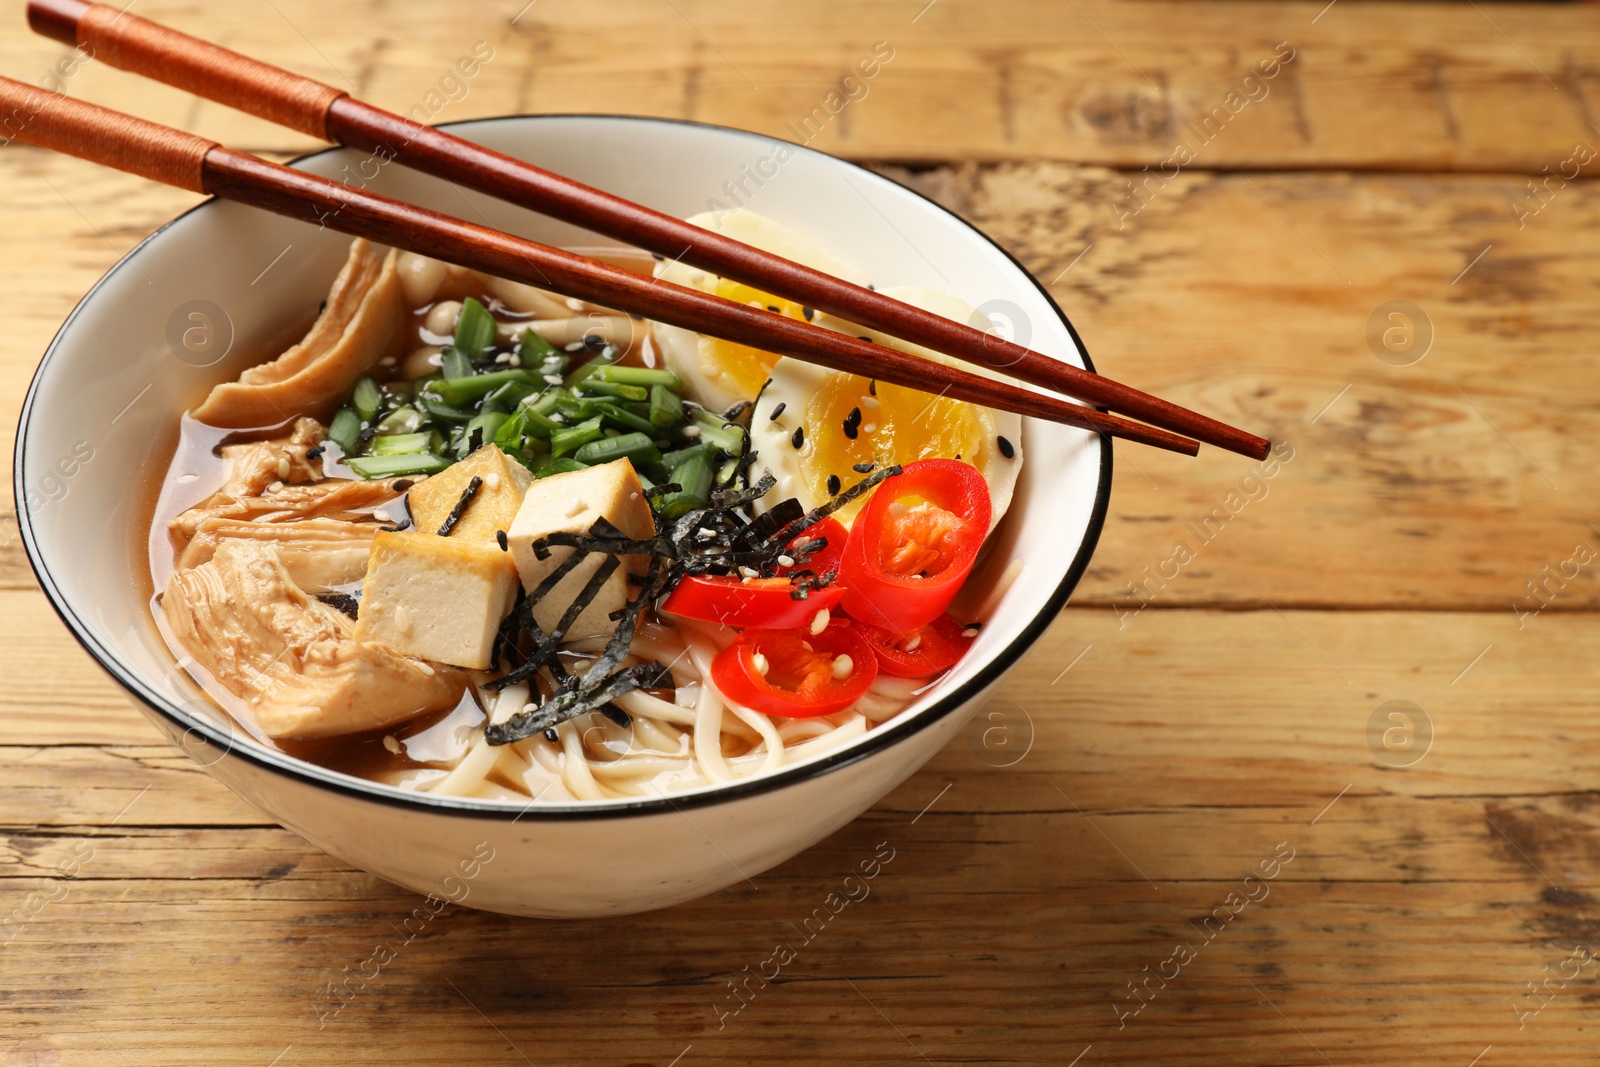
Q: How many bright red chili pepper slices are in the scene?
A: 5